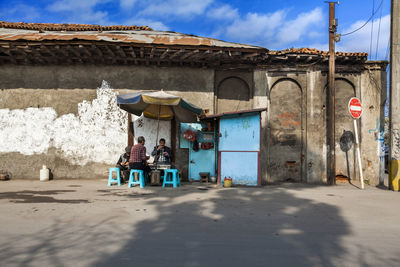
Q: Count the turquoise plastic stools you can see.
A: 3